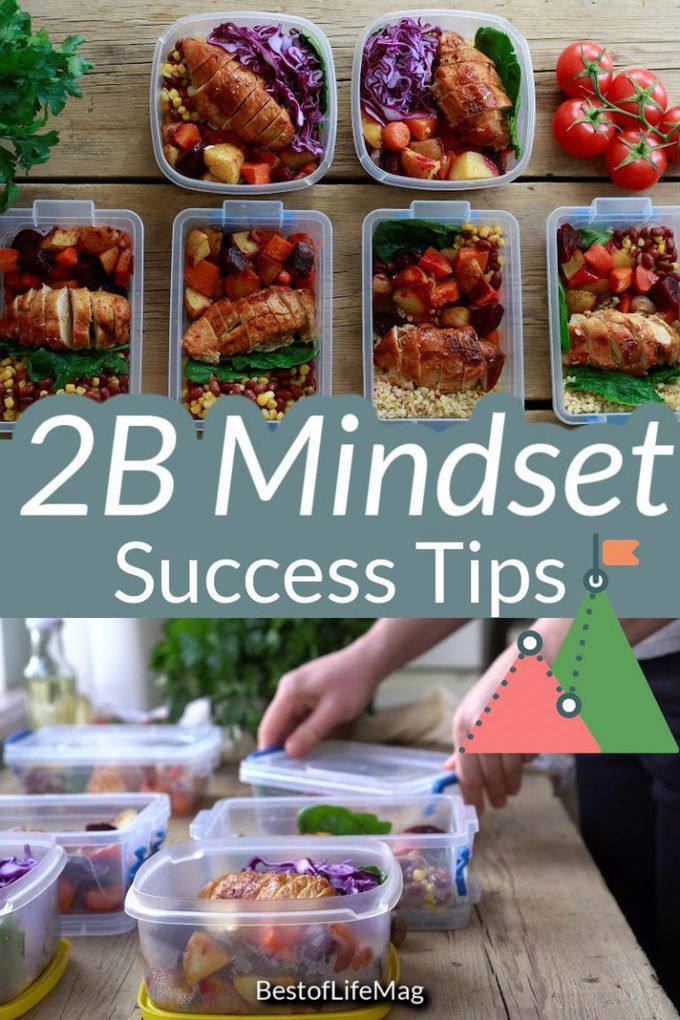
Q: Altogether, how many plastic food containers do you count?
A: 12